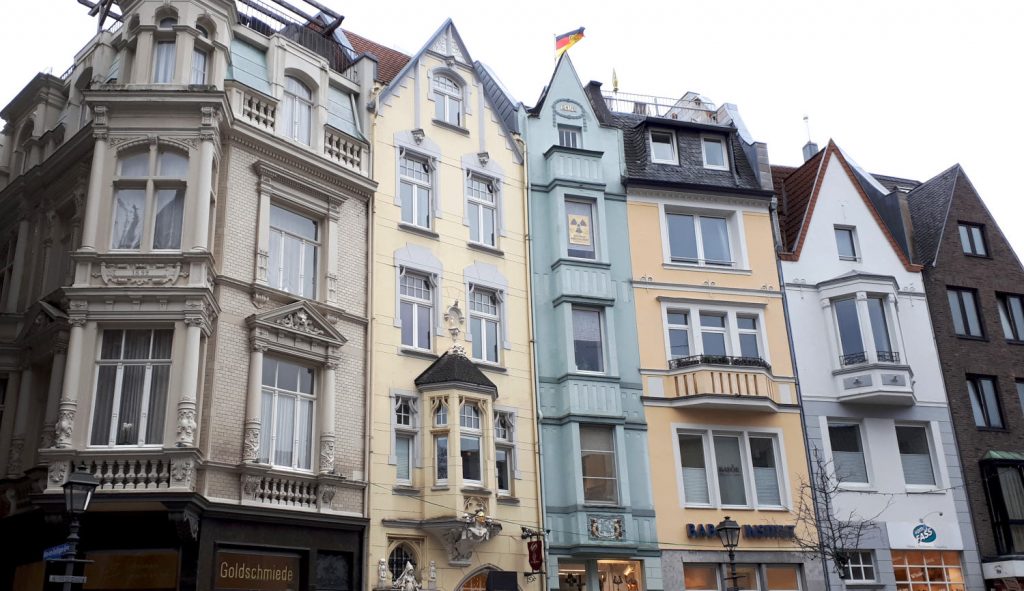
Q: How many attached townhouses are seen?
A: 6